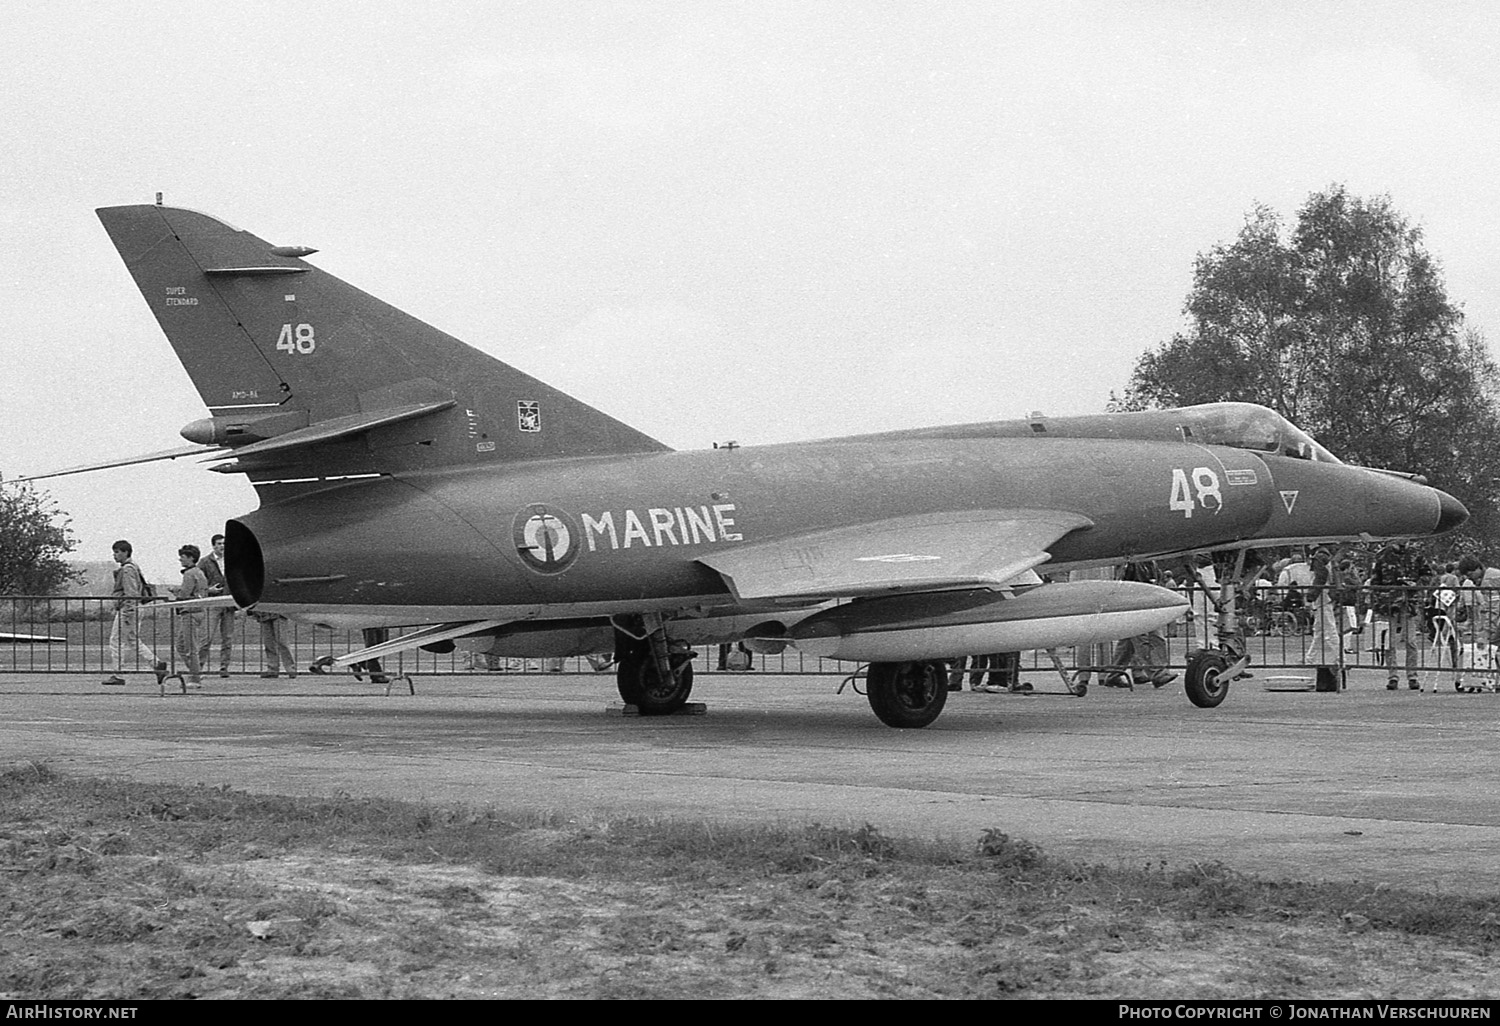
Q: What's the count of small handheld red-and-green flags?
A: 0